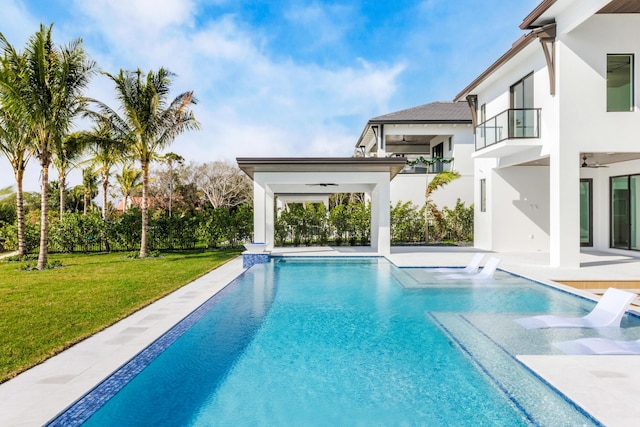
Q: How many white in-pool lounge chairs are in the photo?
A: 4